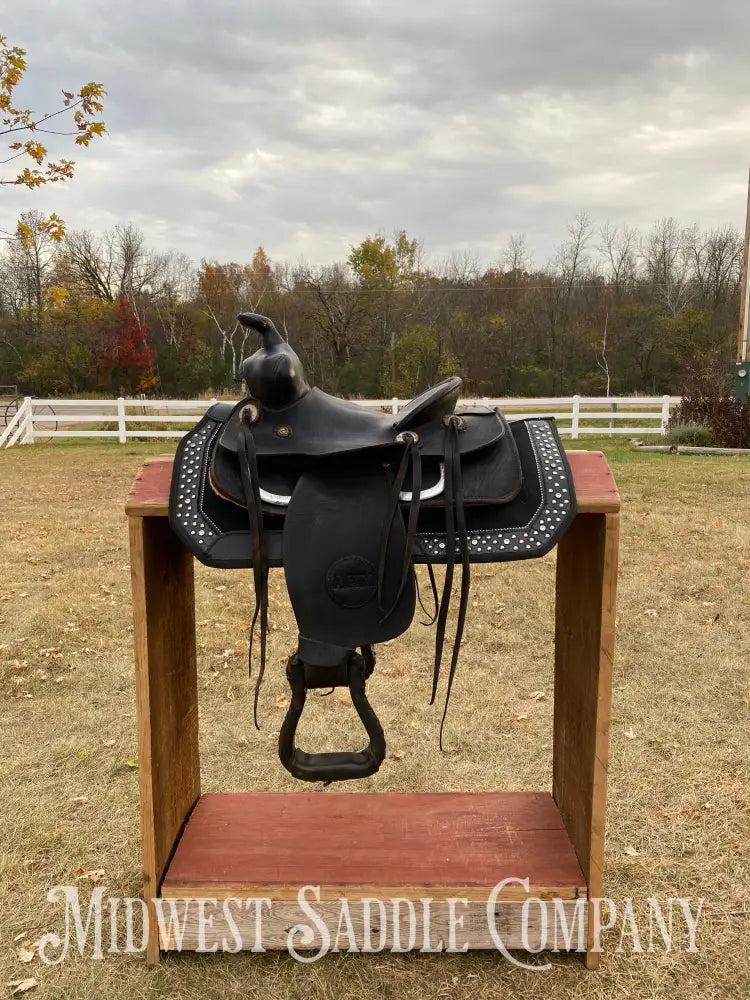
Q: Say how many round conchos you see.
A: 4